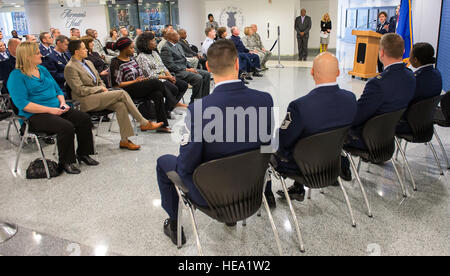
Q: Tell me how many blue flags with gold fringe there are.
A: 1